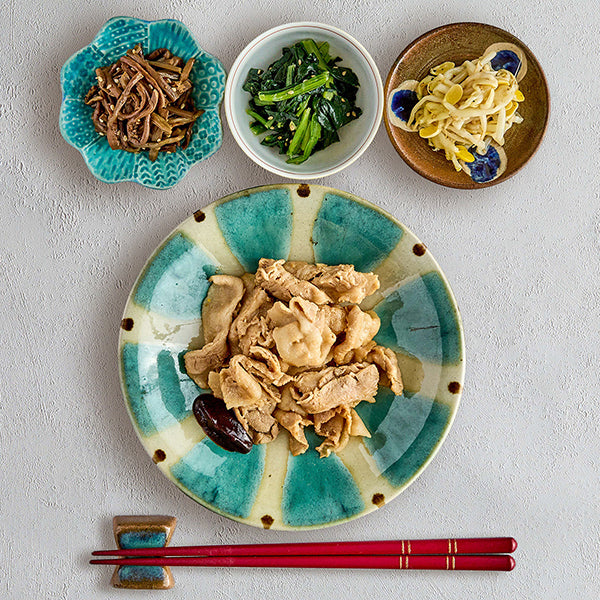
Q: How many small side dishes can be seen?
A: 3